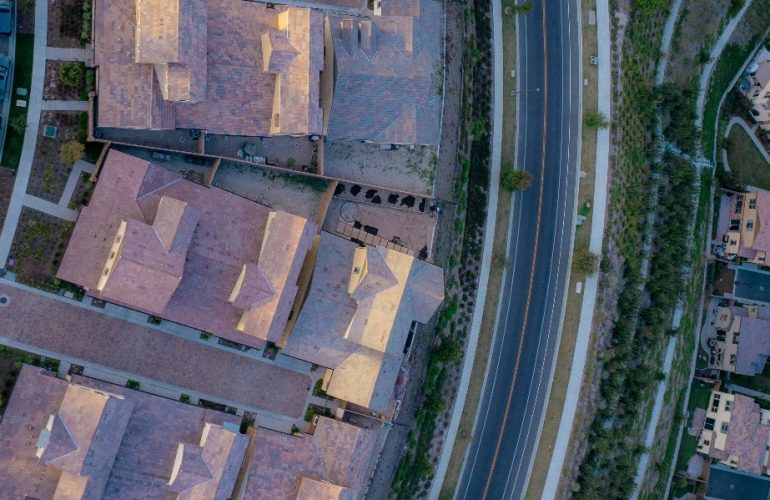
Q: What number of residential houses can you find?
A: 10